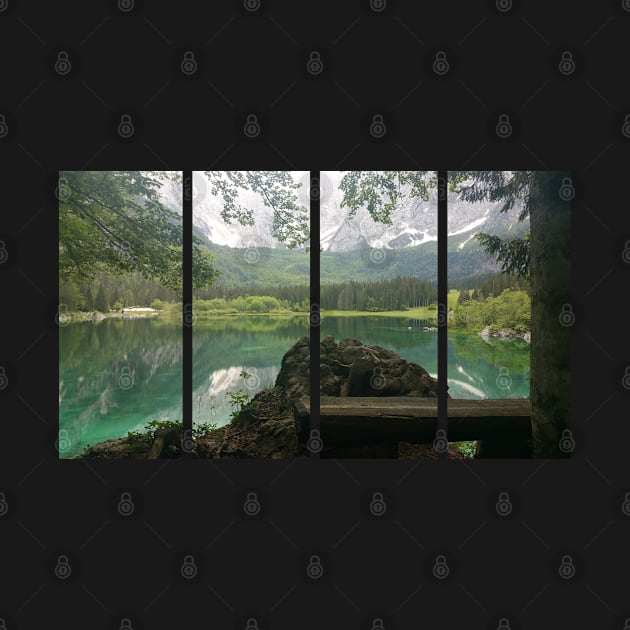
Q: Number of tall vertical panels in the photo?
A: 4